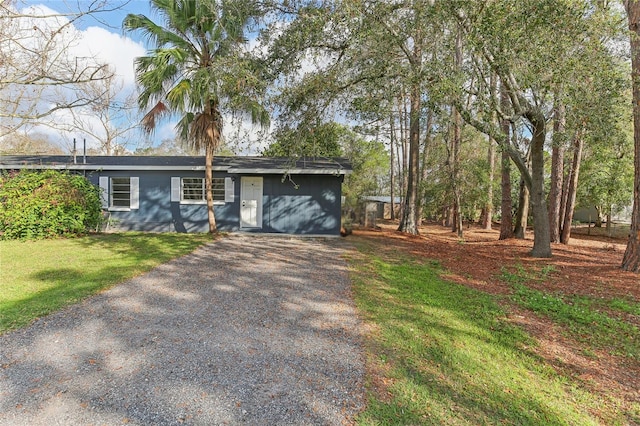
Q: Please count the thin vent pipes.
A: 2